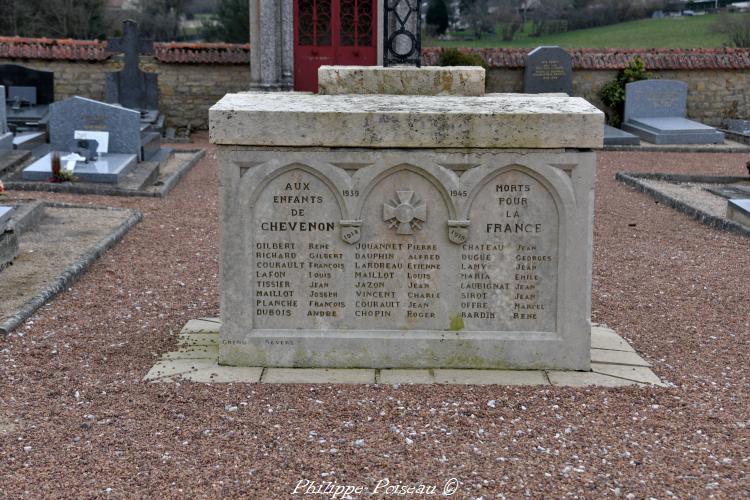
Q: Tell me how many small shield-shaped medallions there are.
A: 2